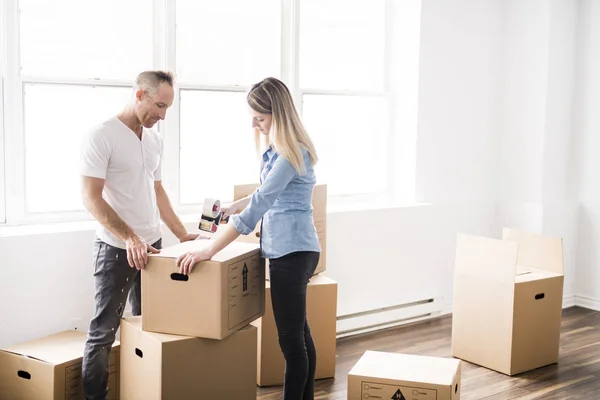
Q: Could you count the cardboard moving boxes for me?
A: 7